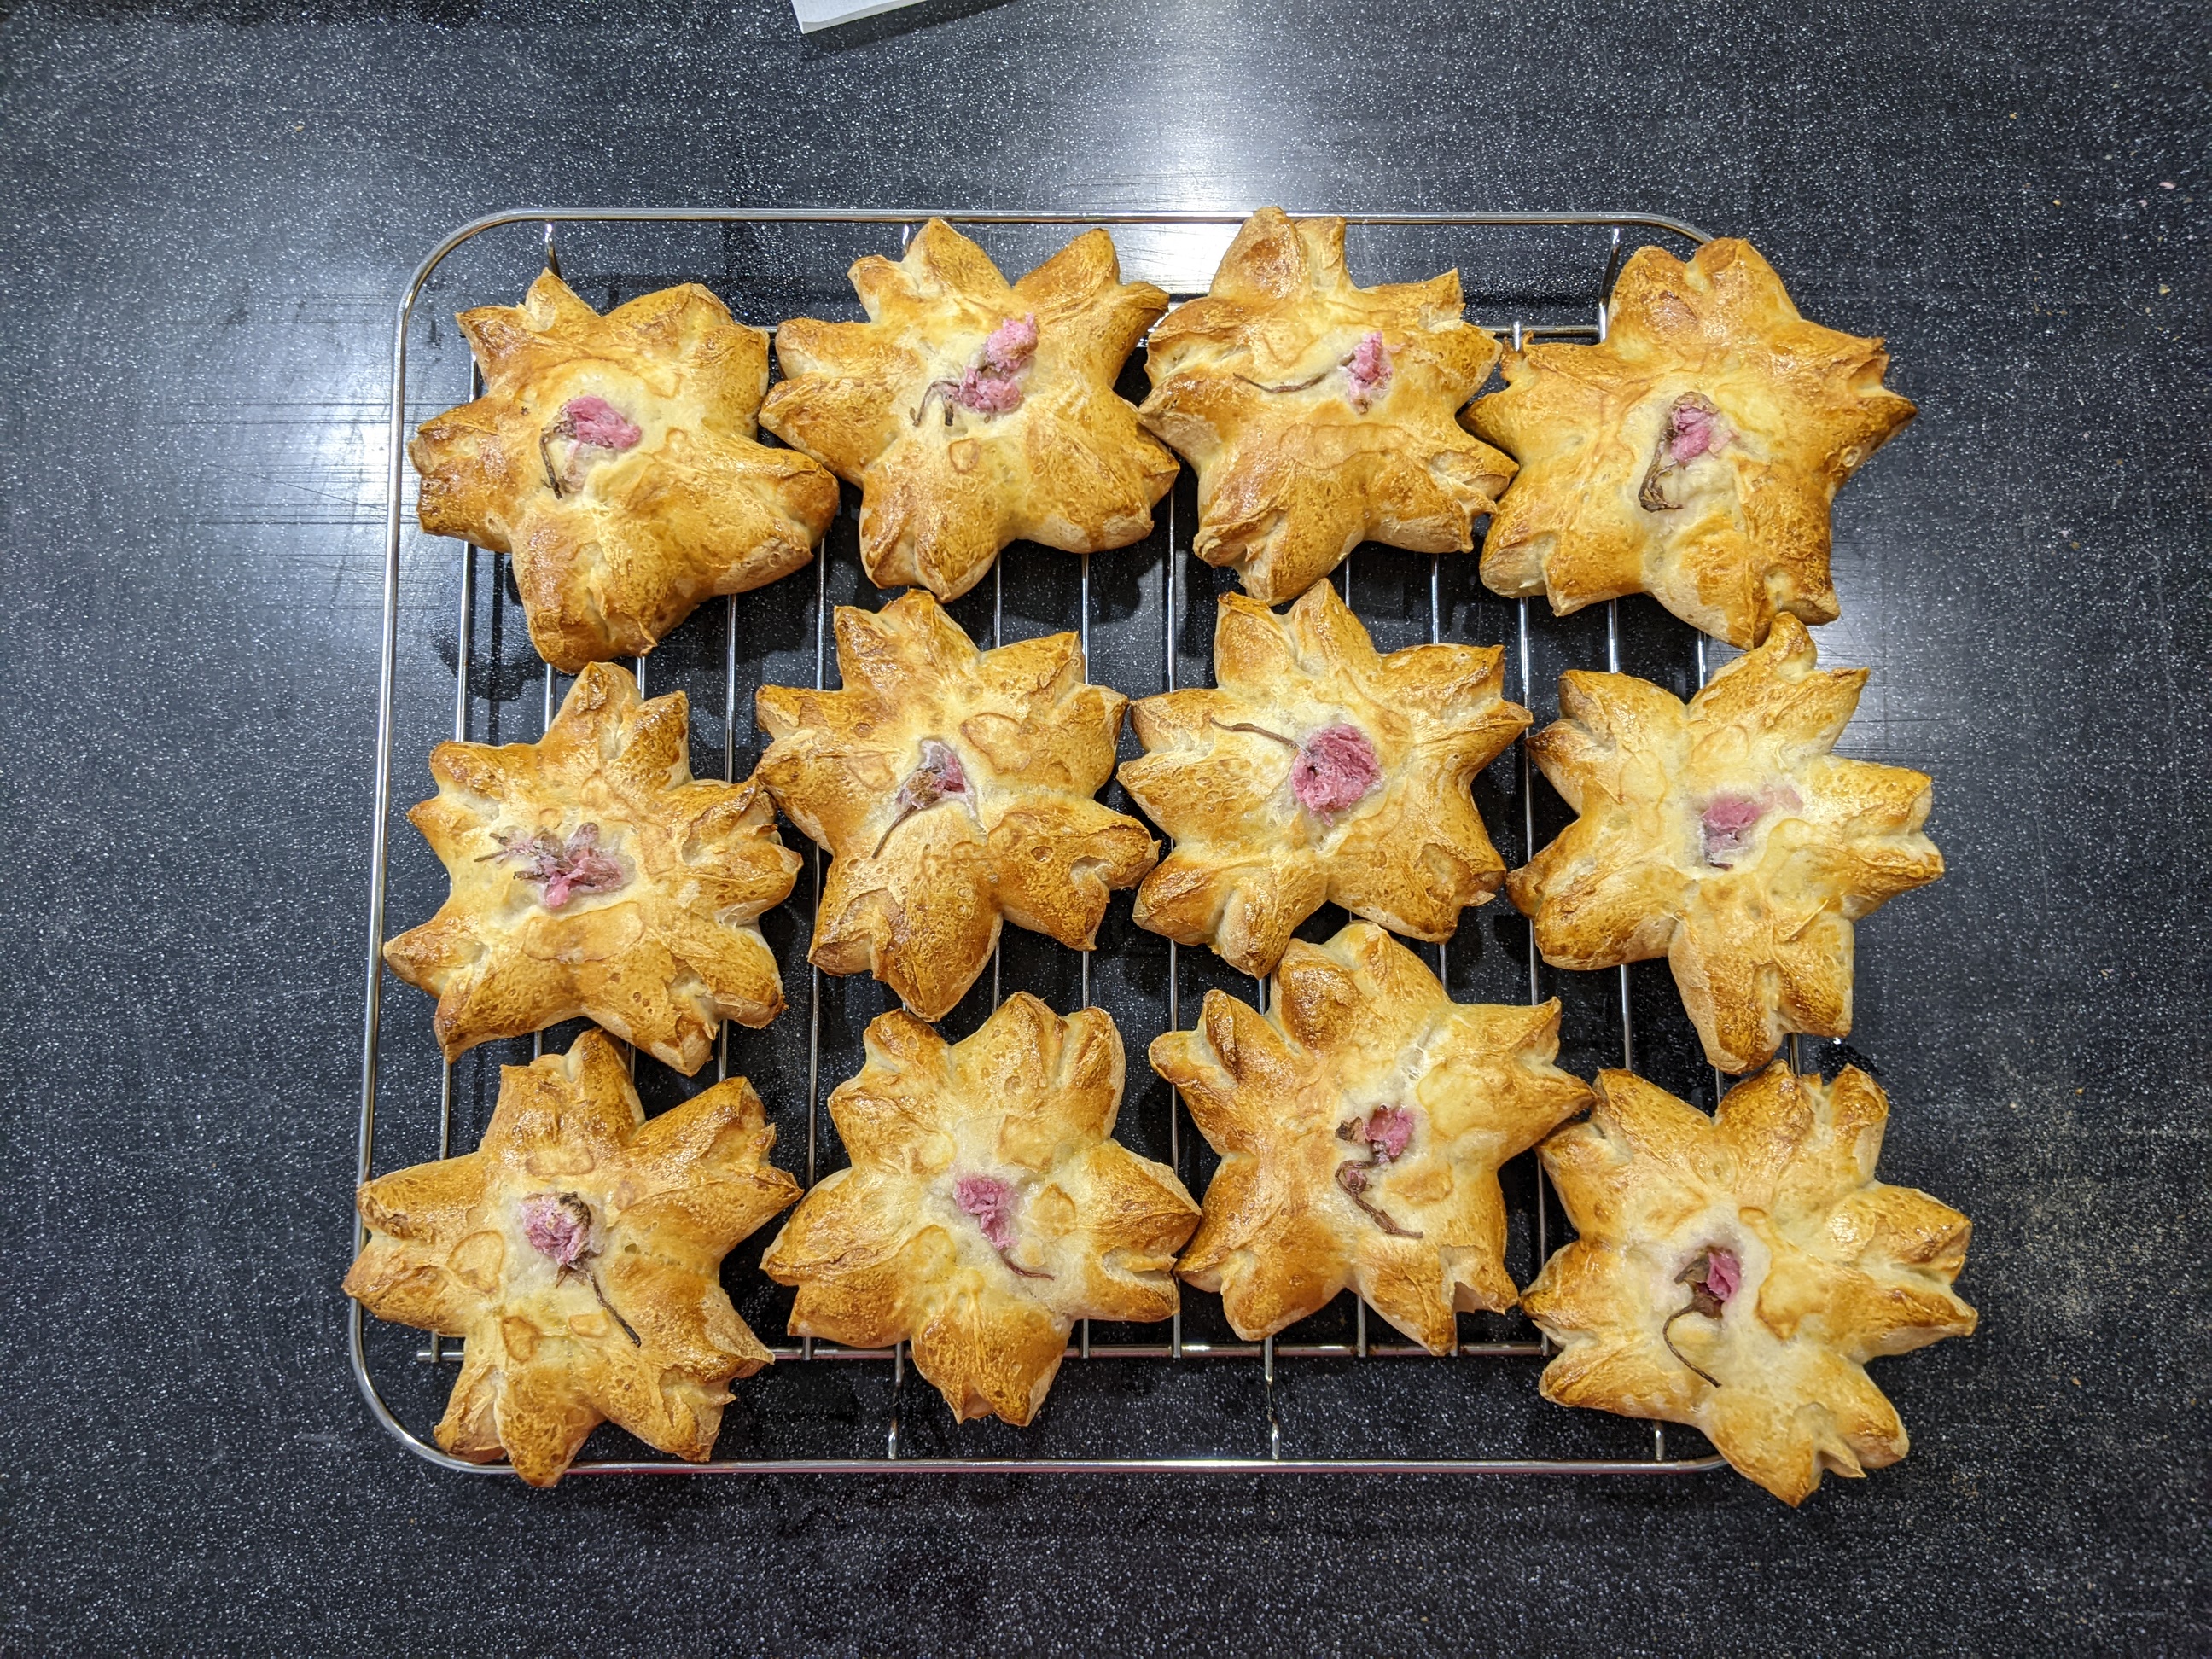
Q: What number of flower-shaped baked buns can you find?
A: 12